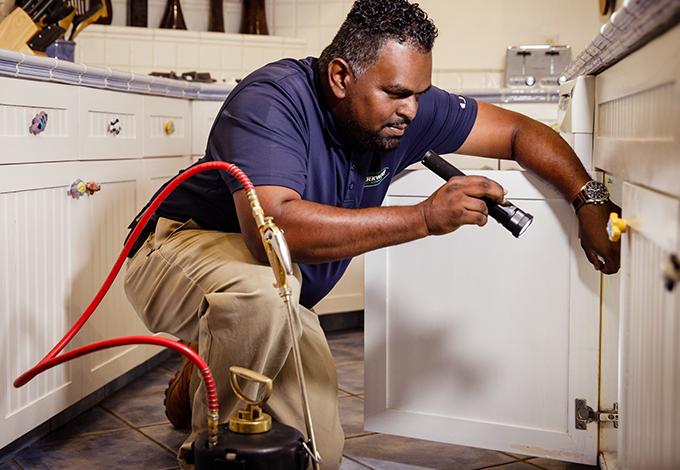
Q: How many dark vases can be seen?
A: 4